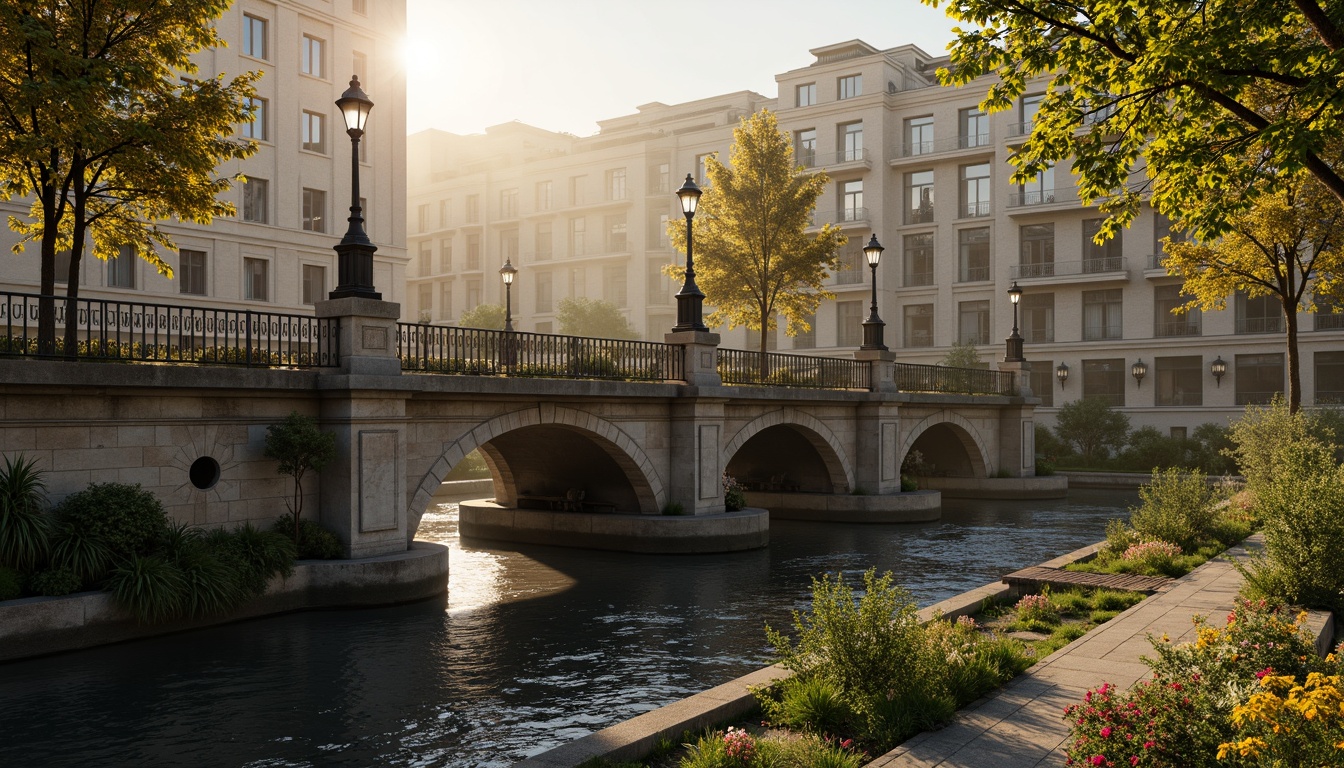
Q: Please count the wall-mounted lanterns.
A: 3